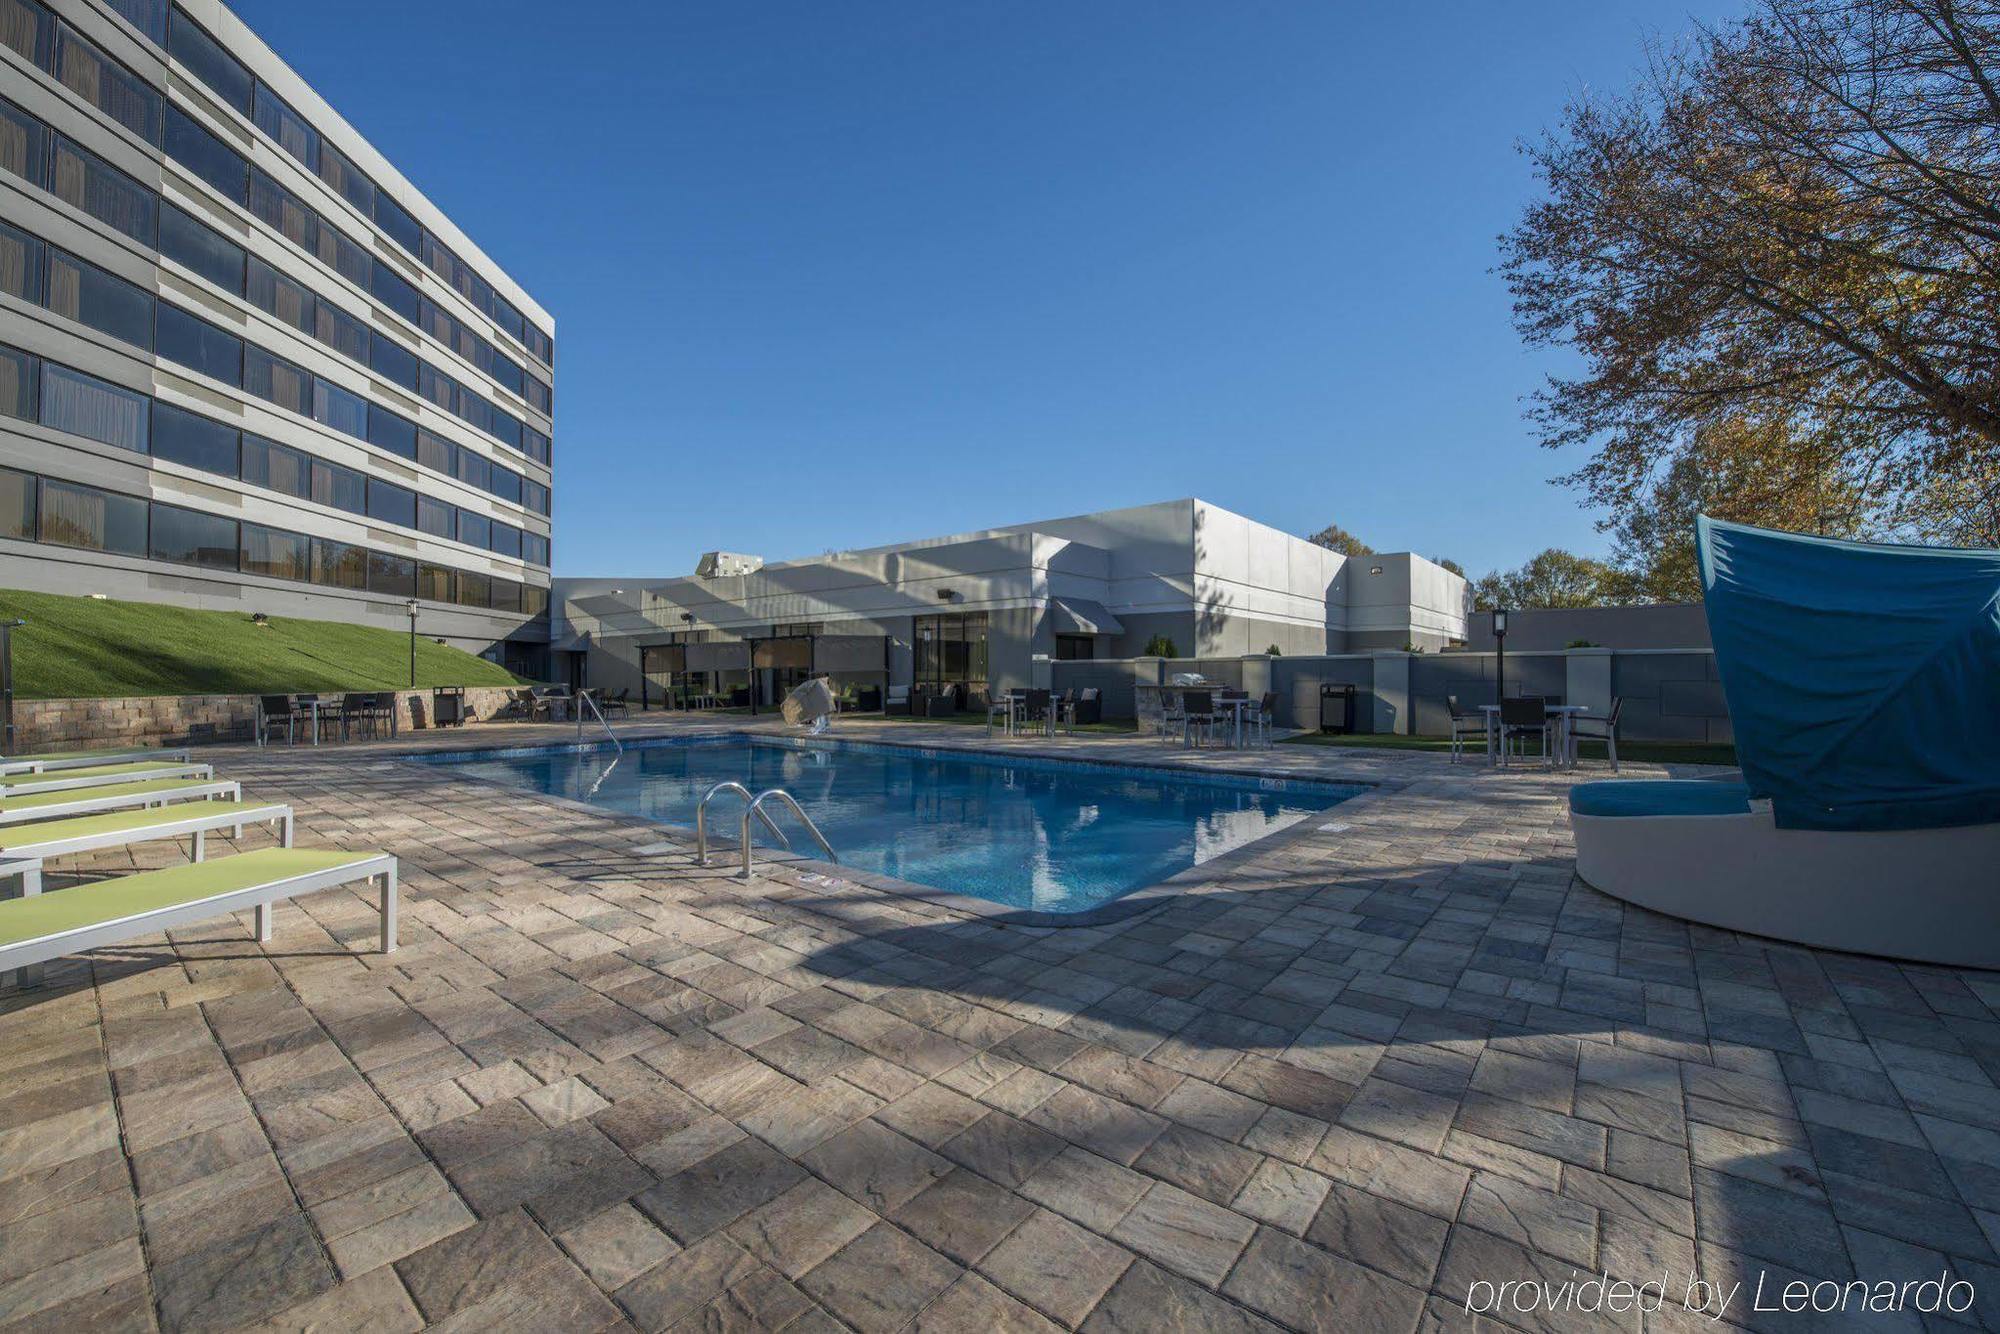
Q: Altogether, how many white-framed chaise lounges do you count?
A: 5